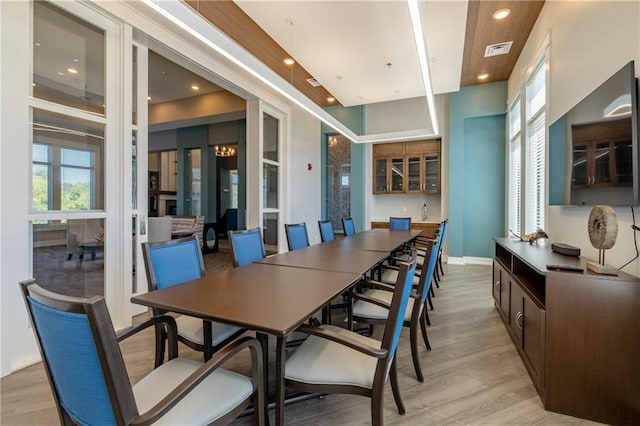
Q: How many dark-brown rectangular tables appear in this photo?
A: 3